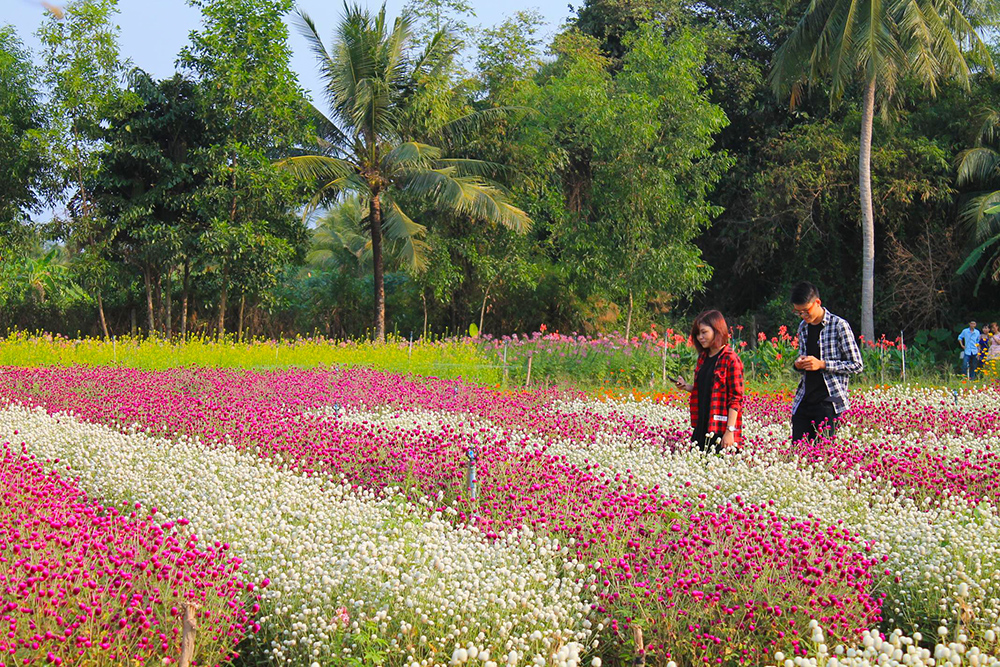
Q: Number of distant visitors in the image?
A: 3